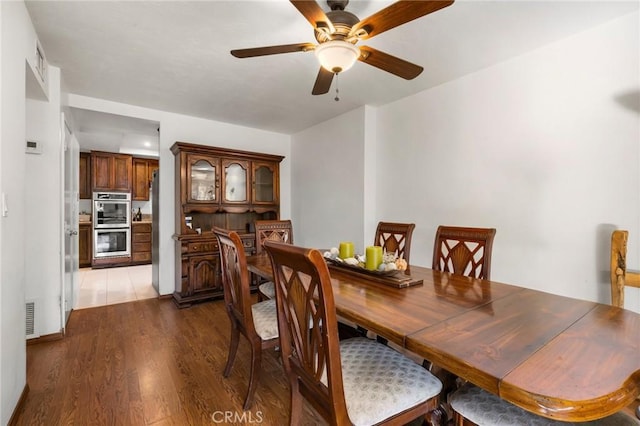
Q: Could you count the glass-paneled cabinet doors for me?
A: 3